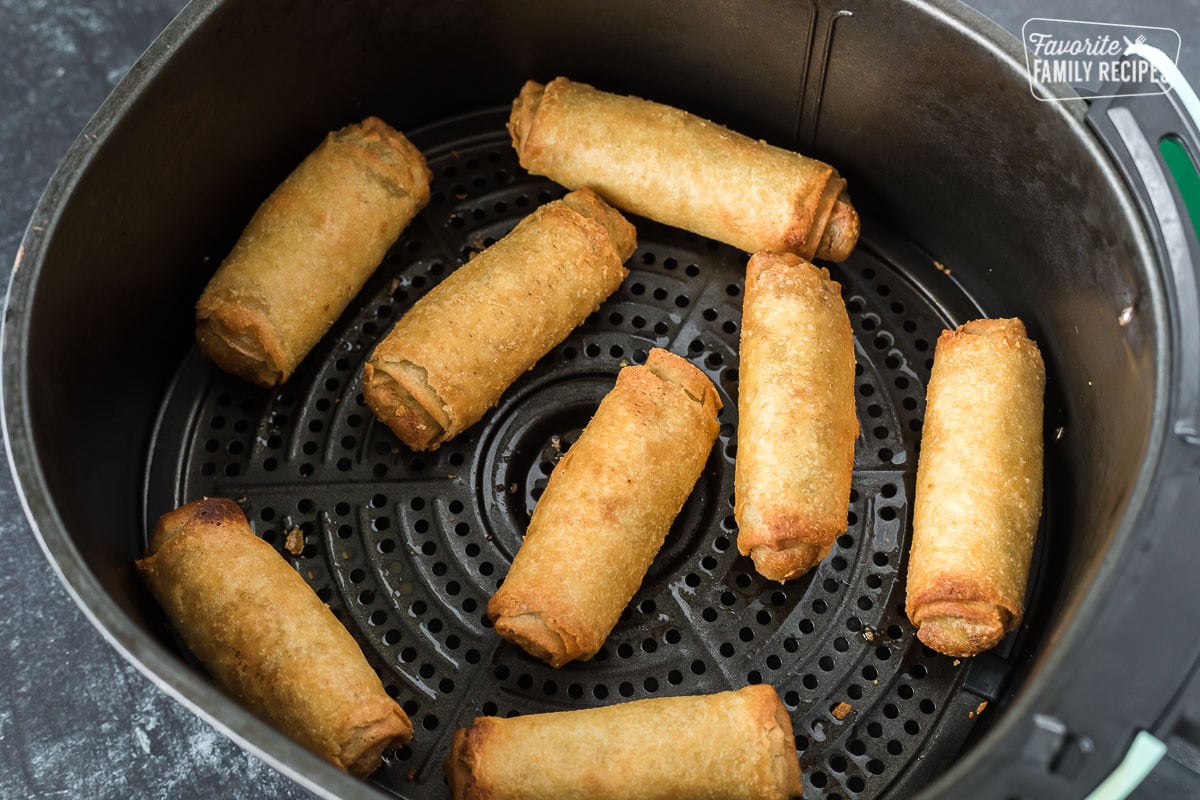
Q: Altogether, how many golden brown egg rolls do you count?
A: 8